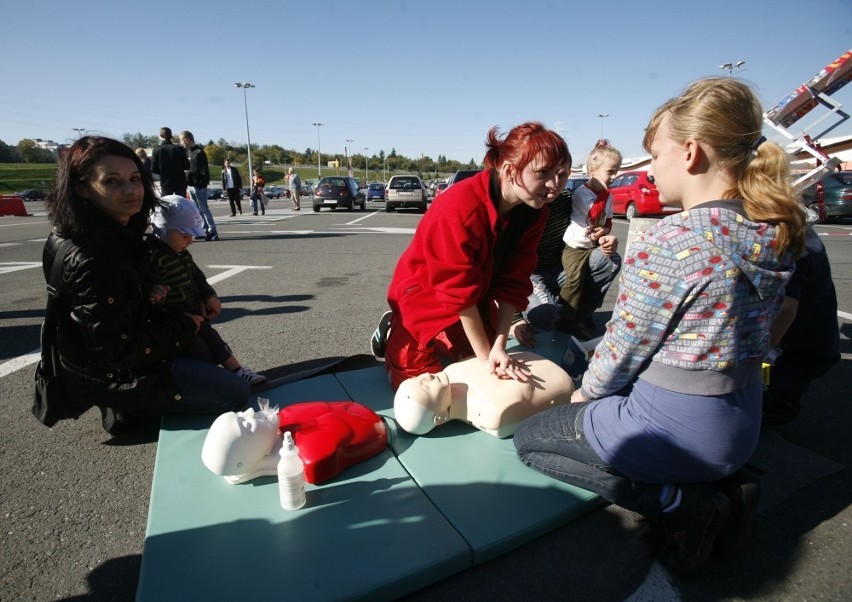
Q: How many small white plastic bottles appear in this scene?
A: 1